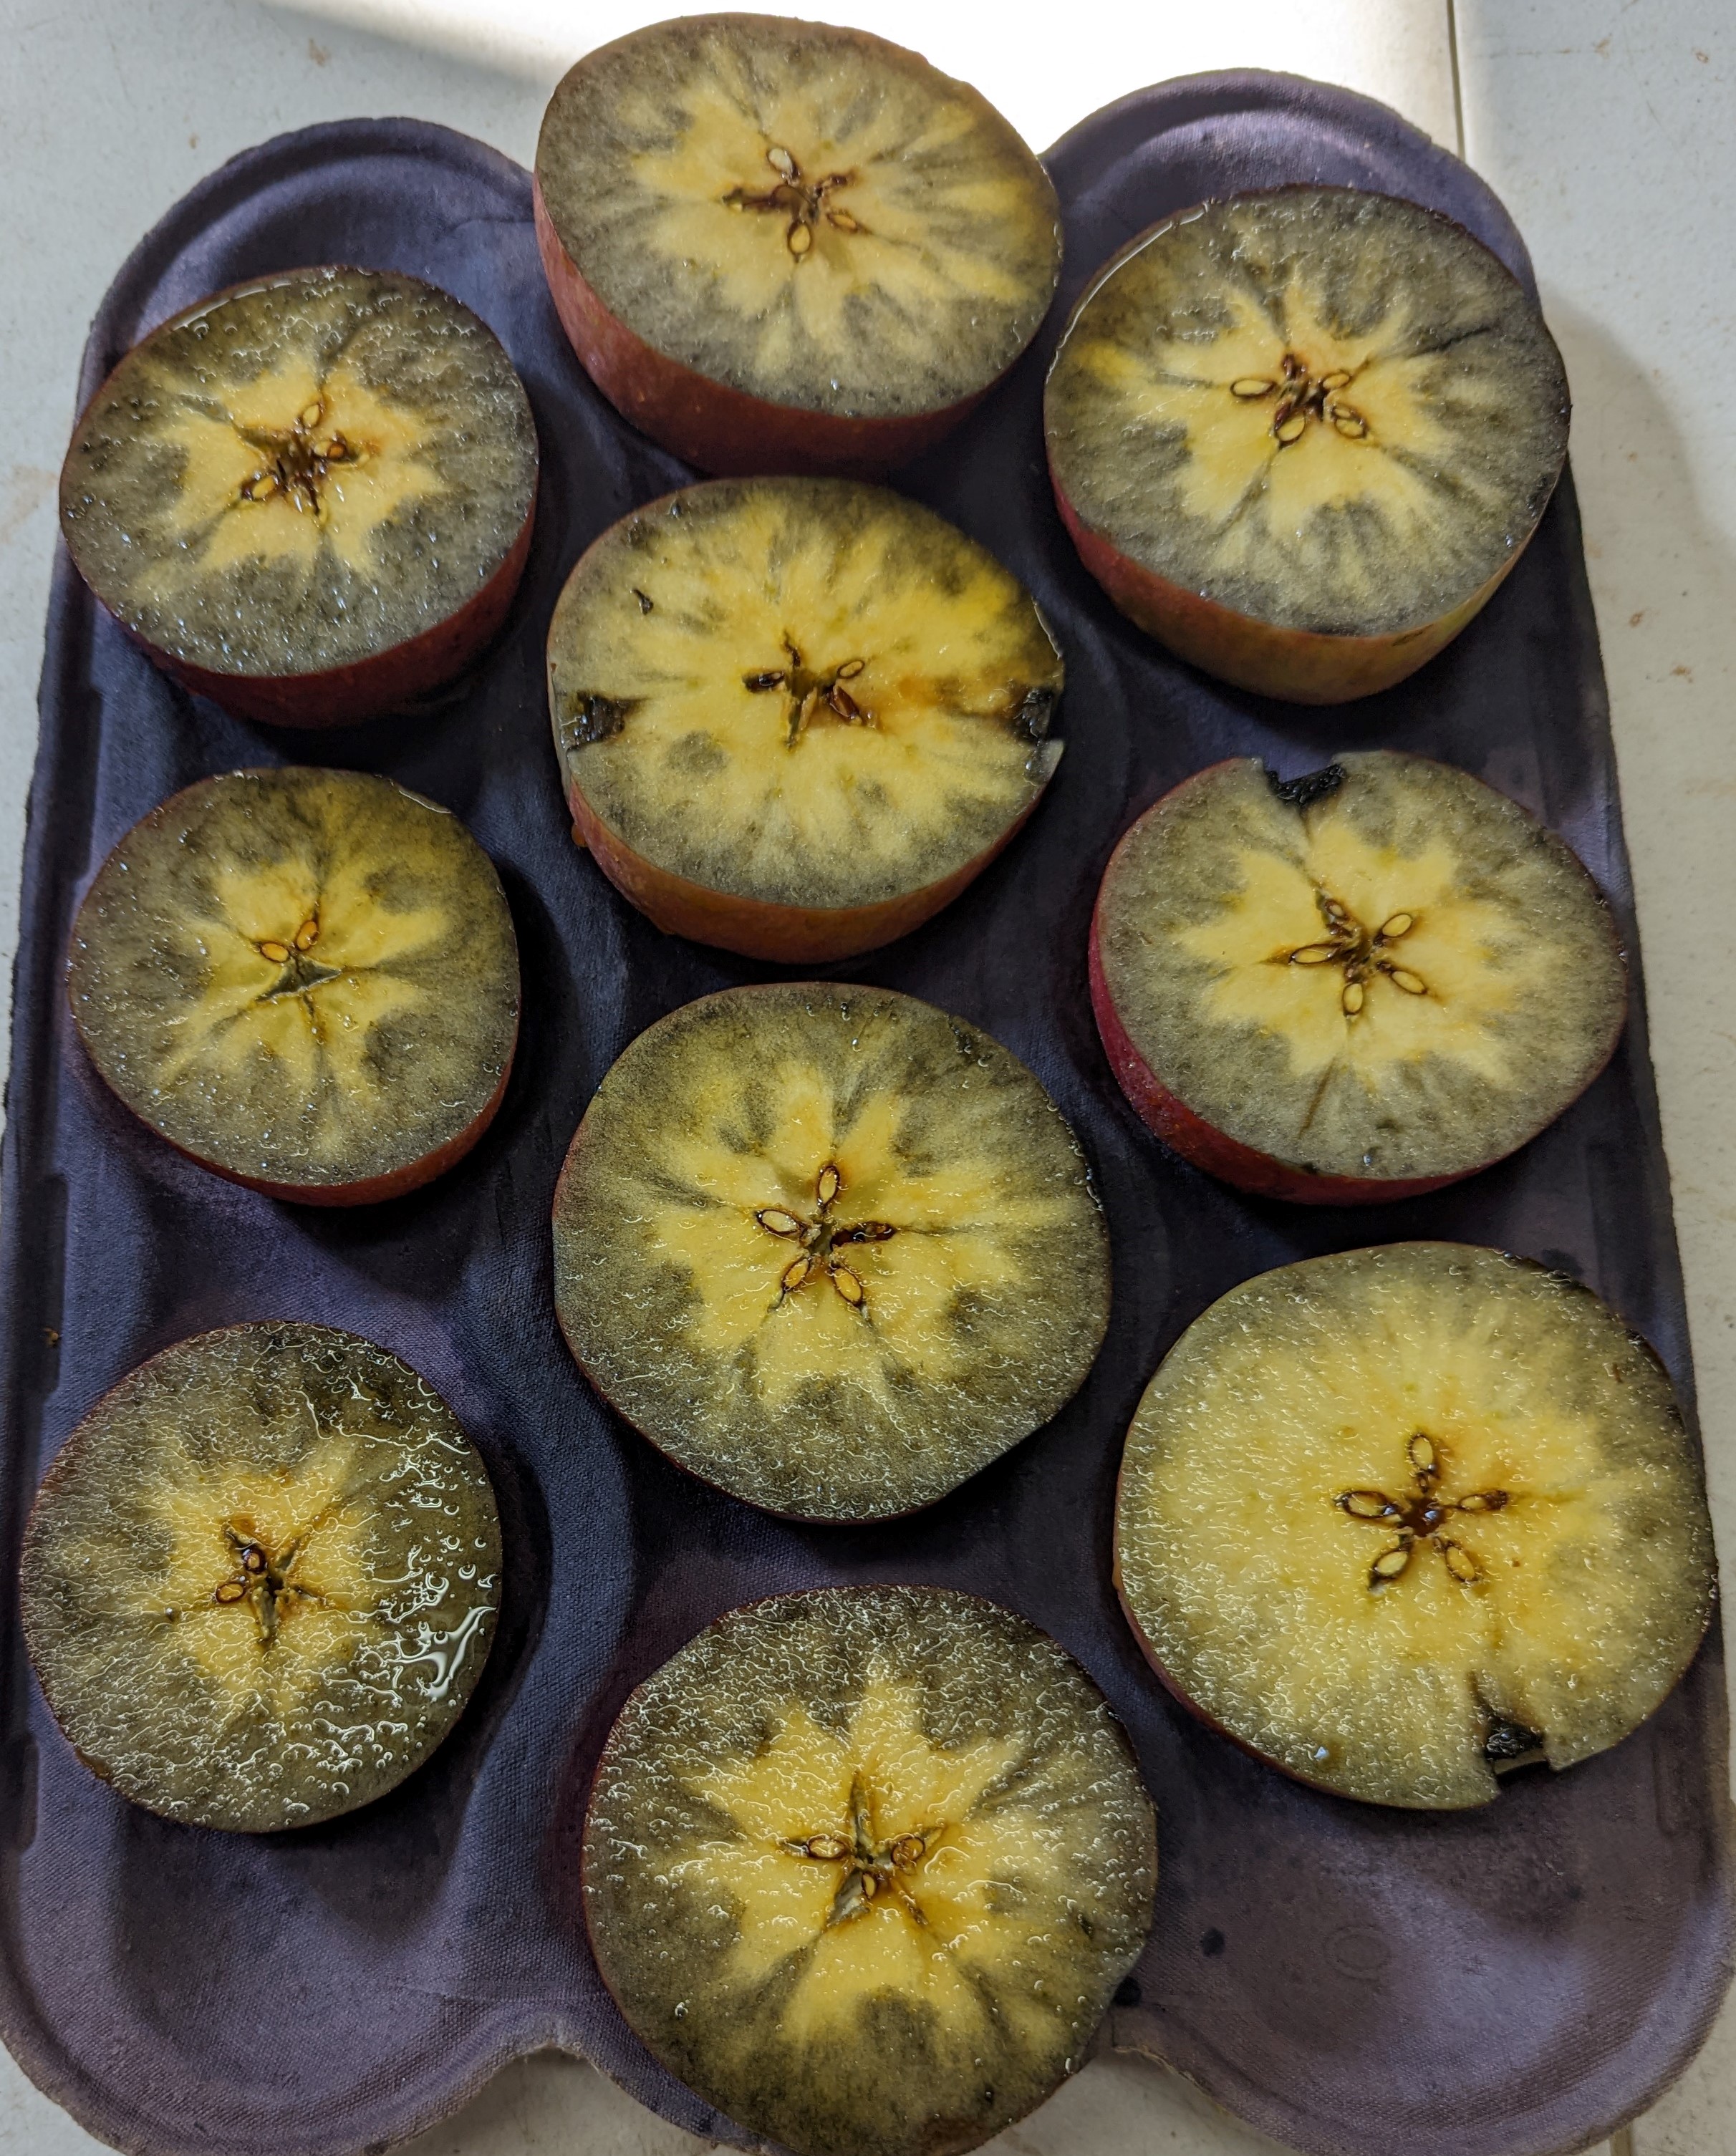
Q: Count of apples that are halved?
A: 10